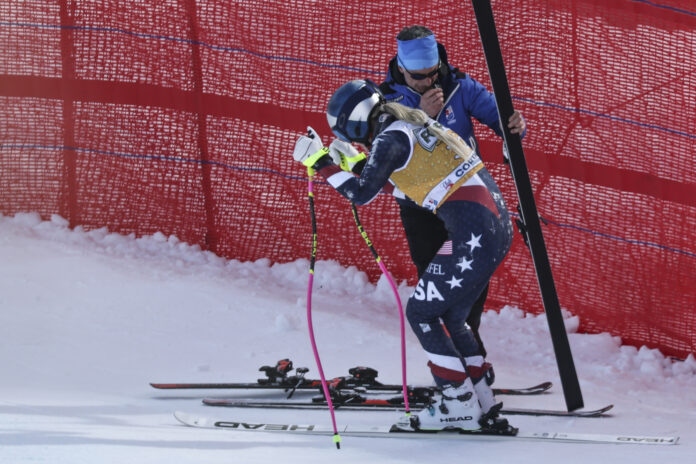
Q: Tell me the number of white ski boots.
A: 2